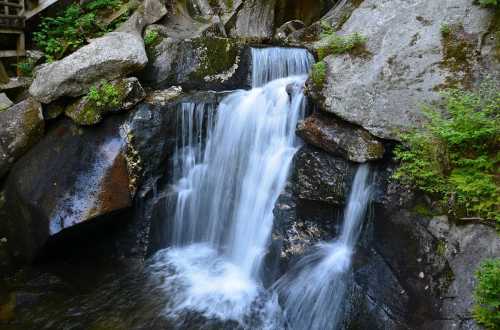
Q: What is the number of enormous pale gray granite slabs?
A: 1